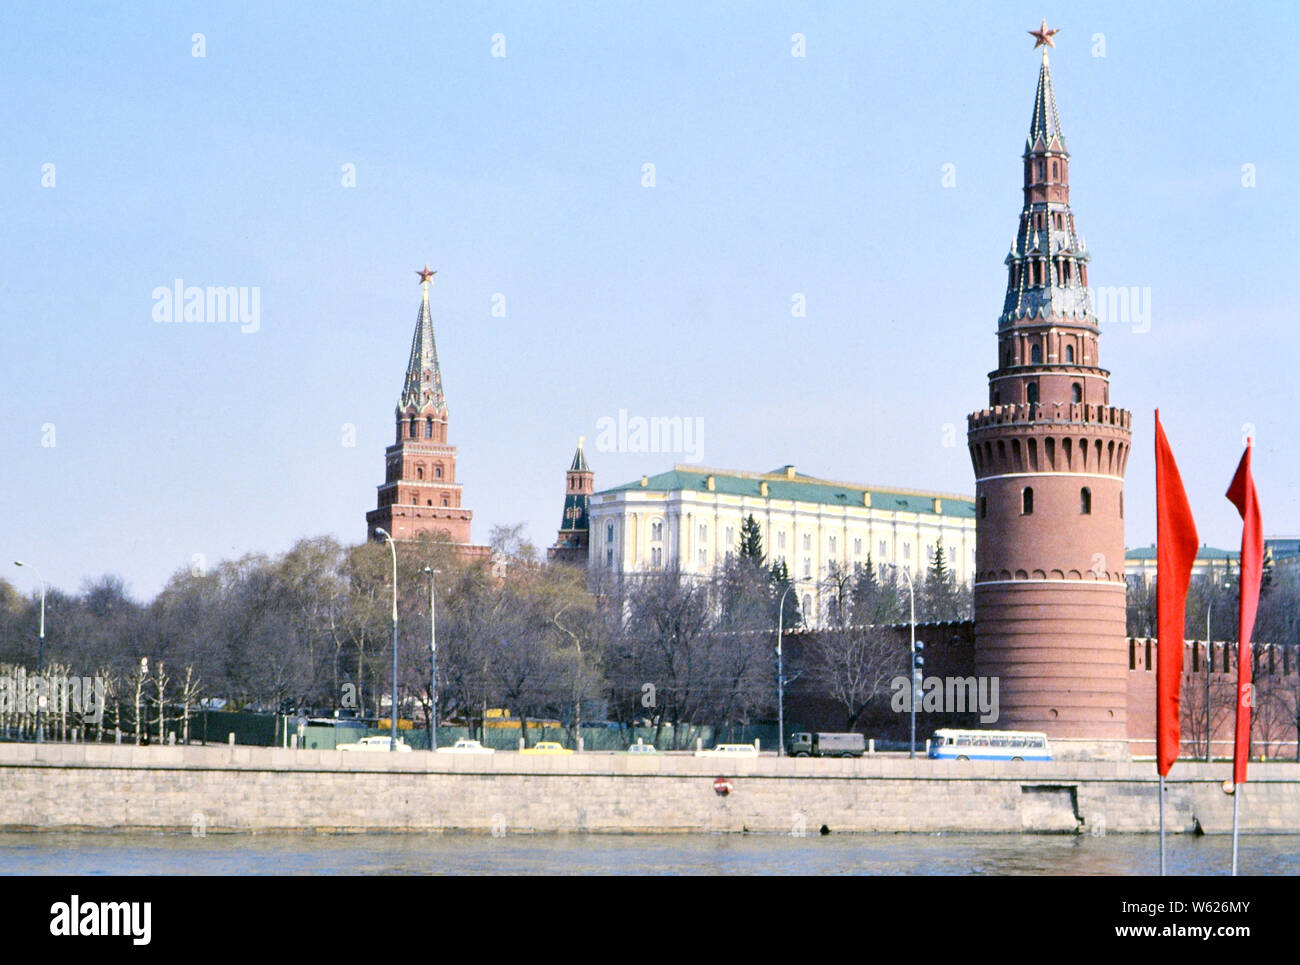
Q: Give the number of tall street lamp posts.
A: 6